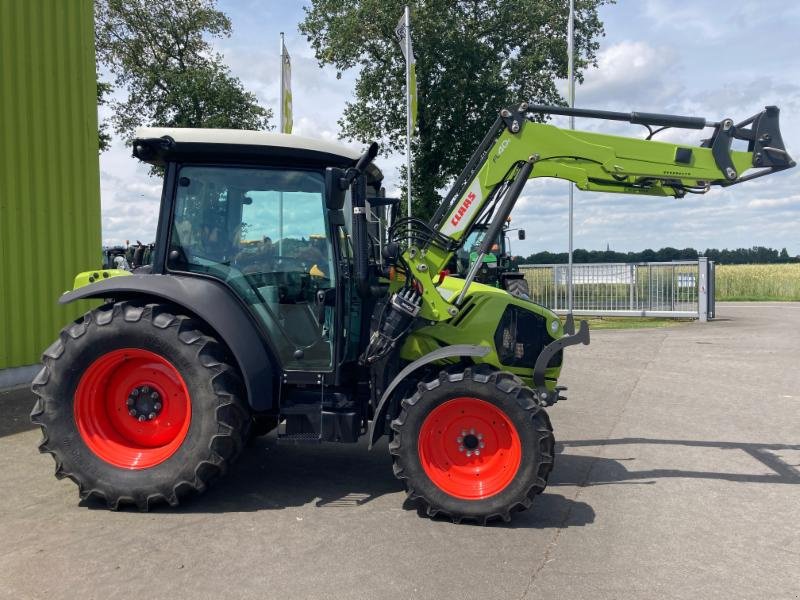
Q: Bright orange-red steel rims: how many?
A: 2